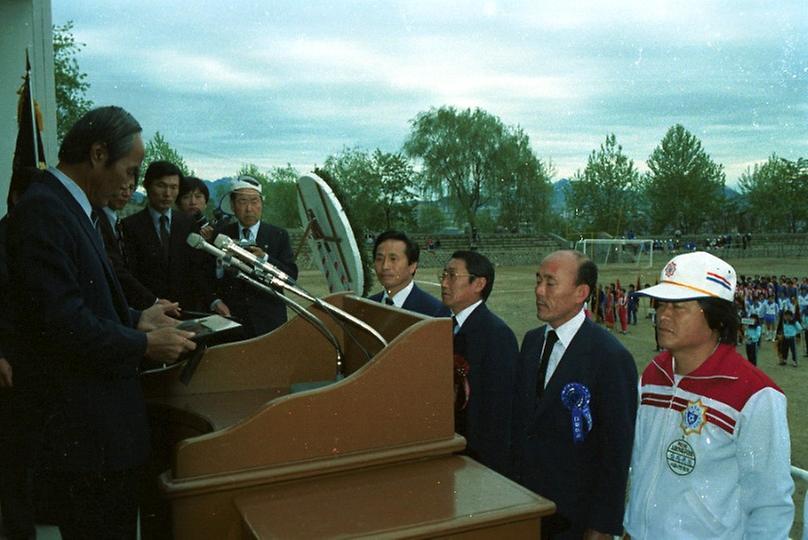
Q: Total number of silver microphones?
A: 2